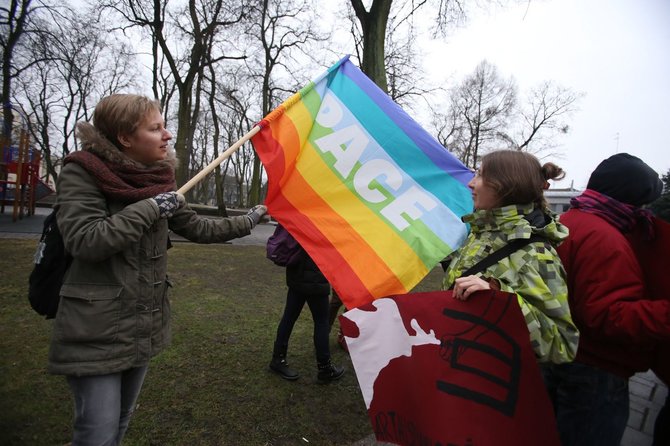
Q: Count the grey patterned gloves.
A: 2